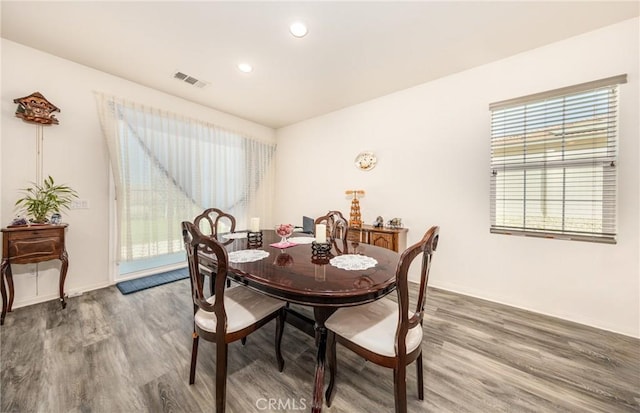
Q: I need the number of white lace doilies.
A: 4